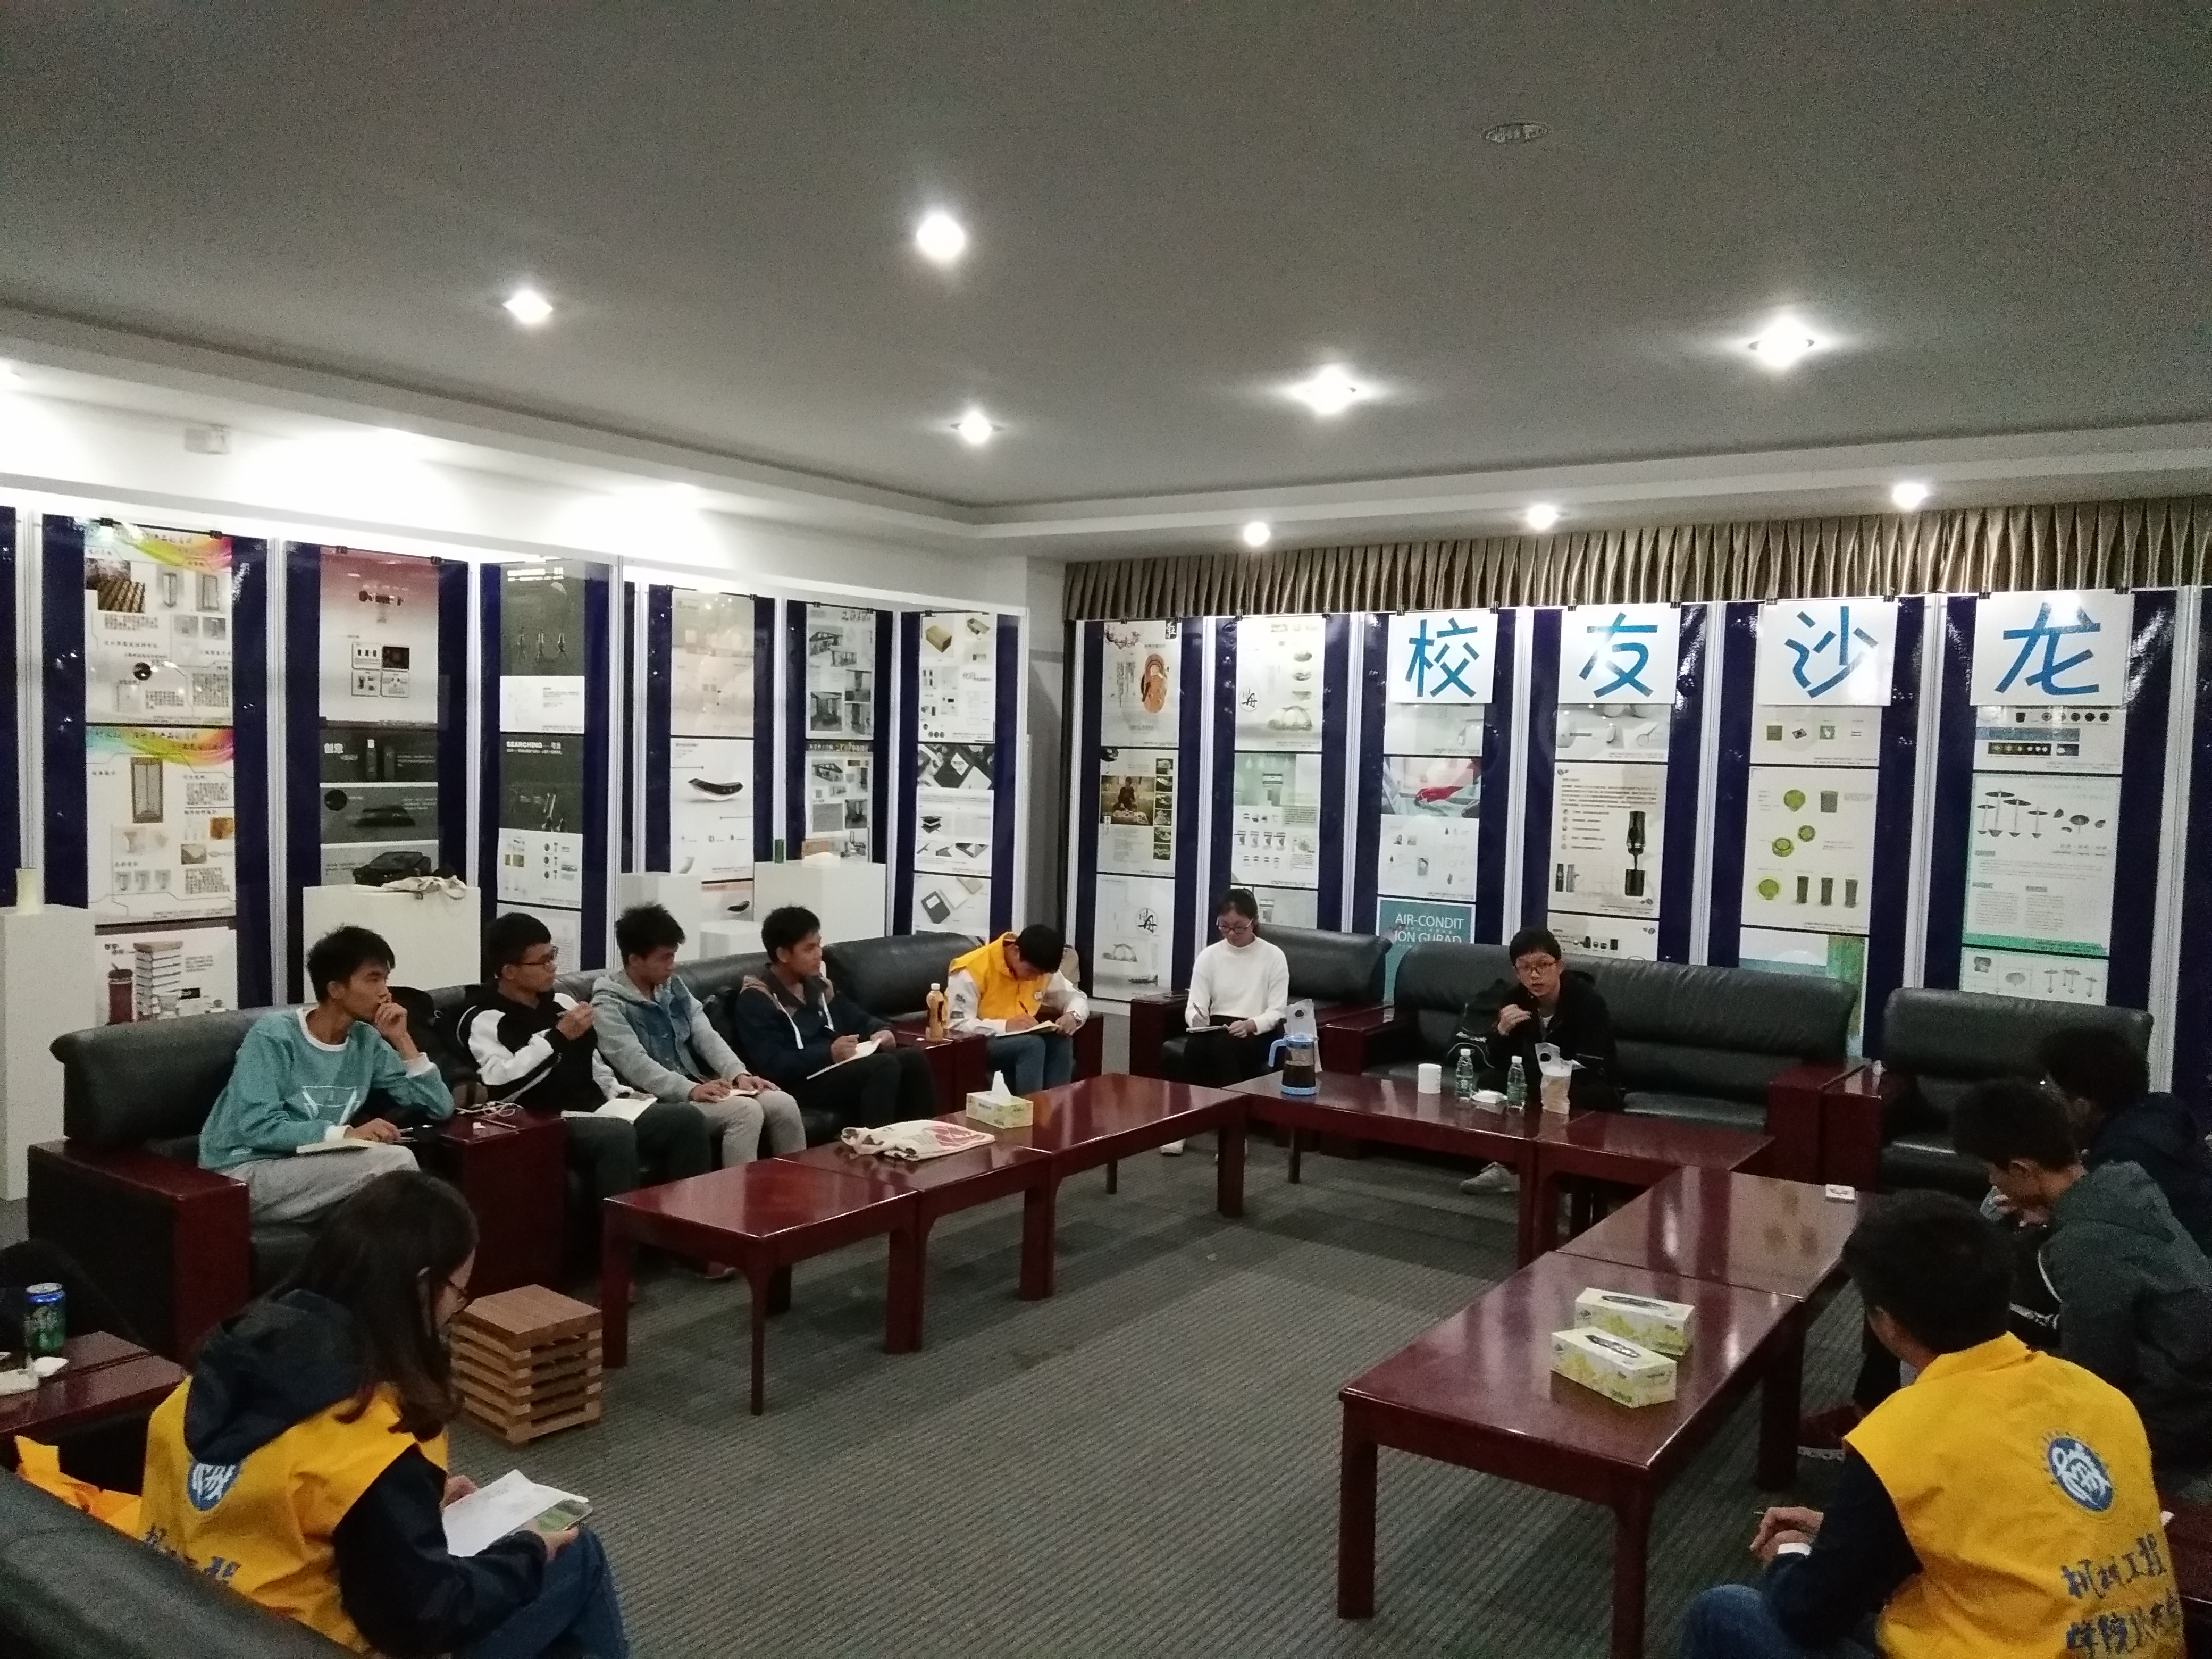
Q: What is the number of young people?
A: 11